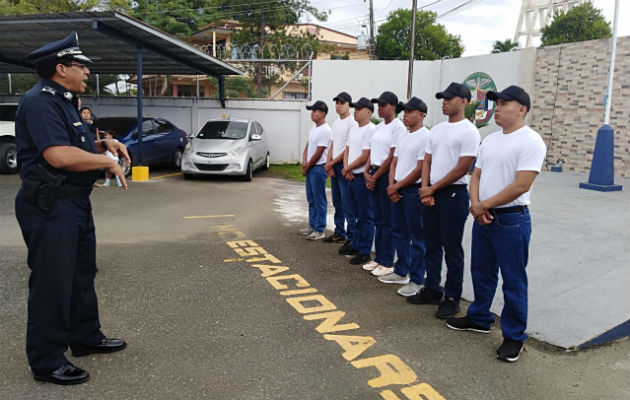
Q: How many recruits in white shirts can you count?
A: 7